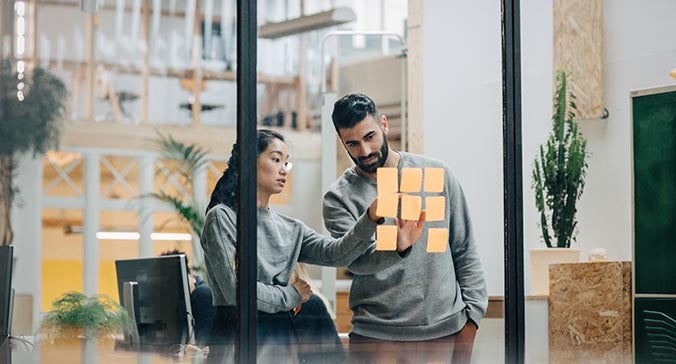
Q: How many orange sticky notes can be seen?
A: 8